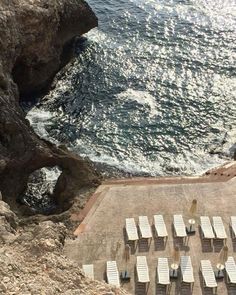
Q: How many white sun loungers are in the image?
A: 14